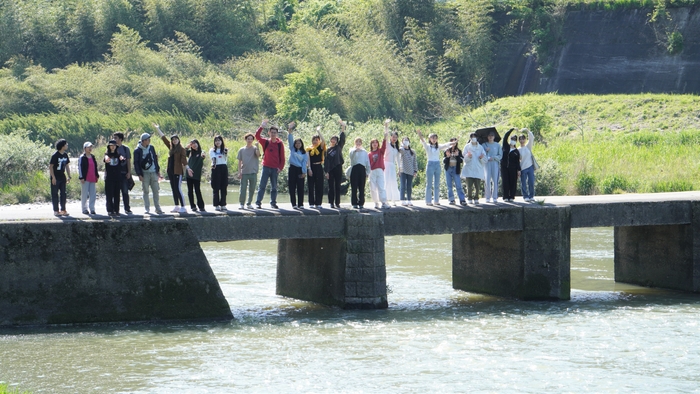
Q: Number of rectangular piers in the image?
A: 3